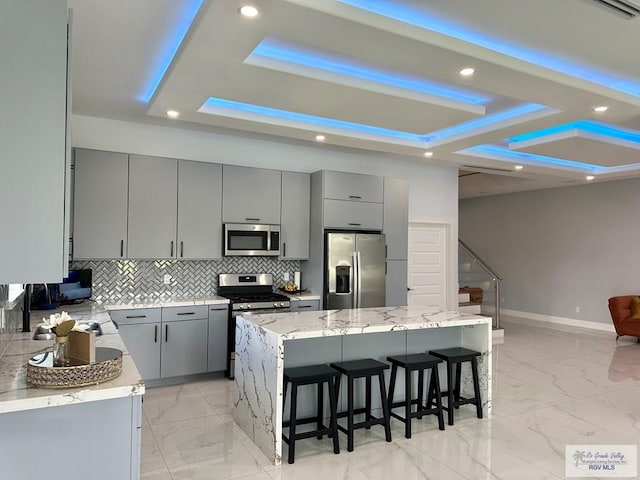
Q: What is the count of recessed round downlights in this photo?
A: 8